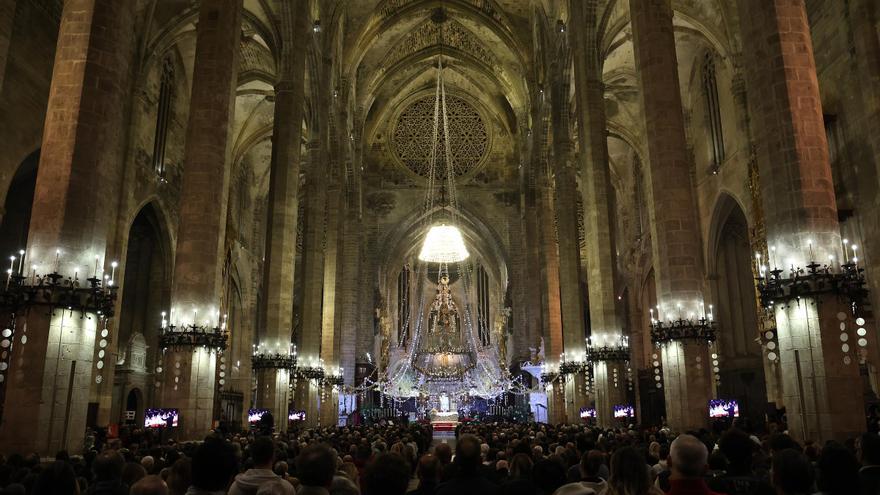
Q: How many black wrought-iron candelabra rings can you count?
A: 10